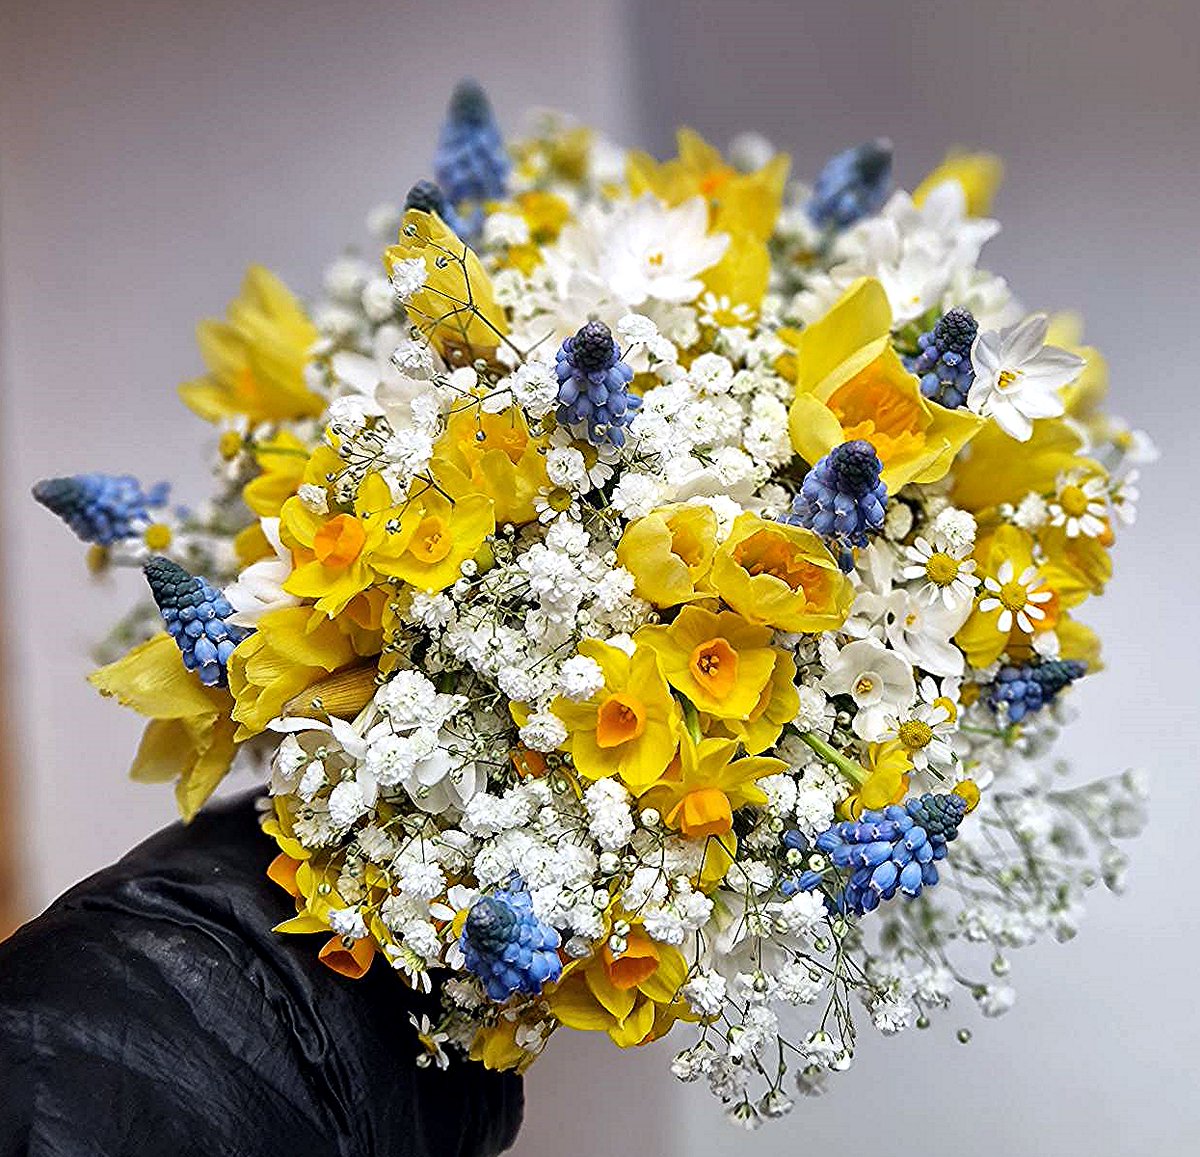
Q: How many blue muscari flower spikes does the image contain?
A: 11